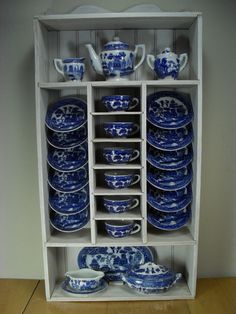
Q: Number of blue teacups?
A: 6